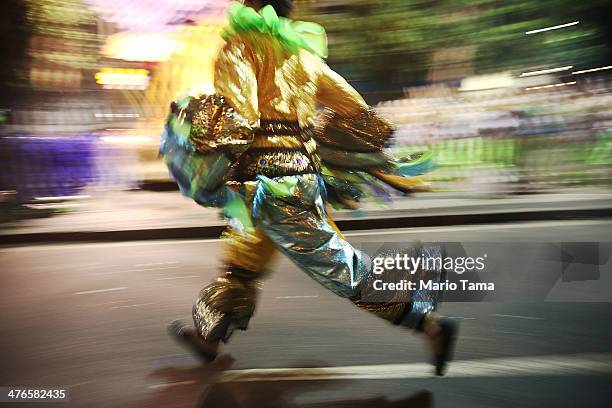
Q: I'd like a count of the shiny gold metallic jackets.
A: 1